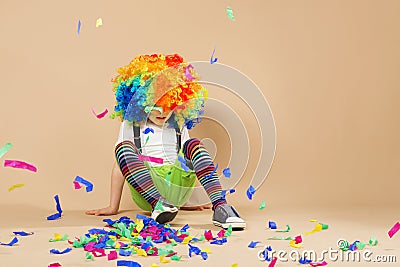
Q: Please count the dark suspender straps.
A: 2